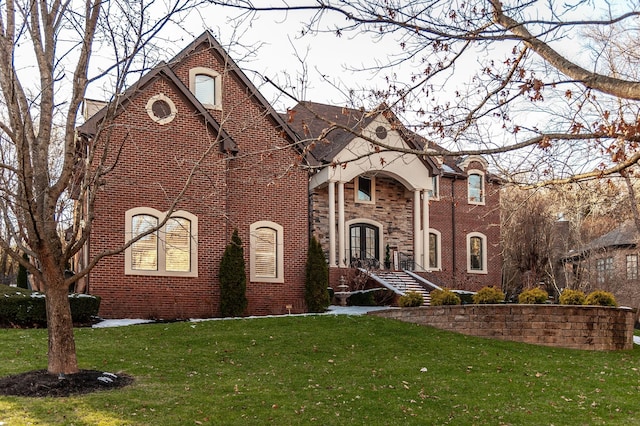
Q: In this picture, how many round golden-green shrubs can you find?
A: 6